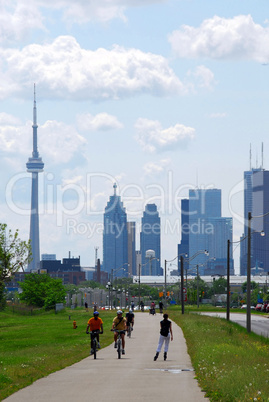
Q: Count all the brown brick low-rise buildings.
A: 2